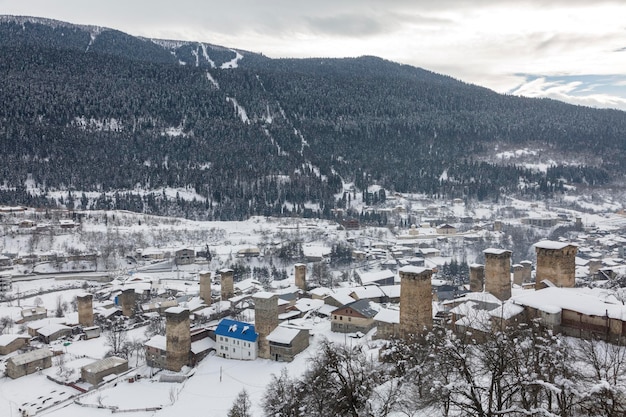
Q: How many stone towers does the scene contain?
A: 13